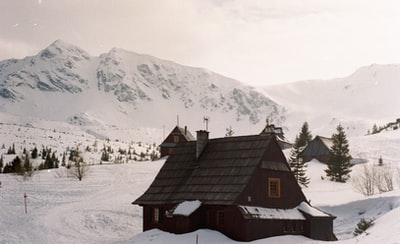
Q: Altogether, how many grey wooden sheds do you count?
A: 1